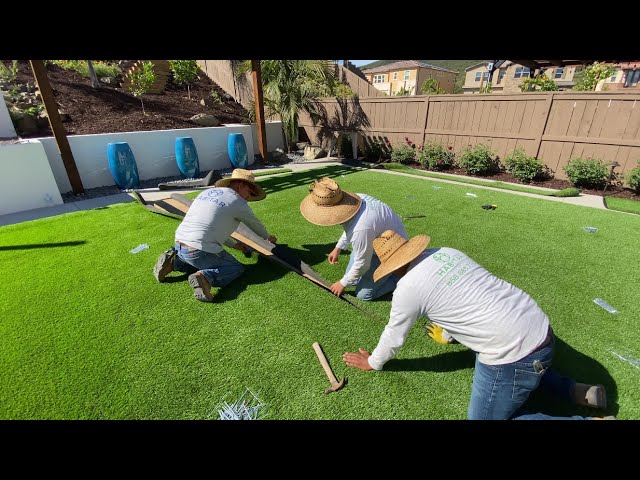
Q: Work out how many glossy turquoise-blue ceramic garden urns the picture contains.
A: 3